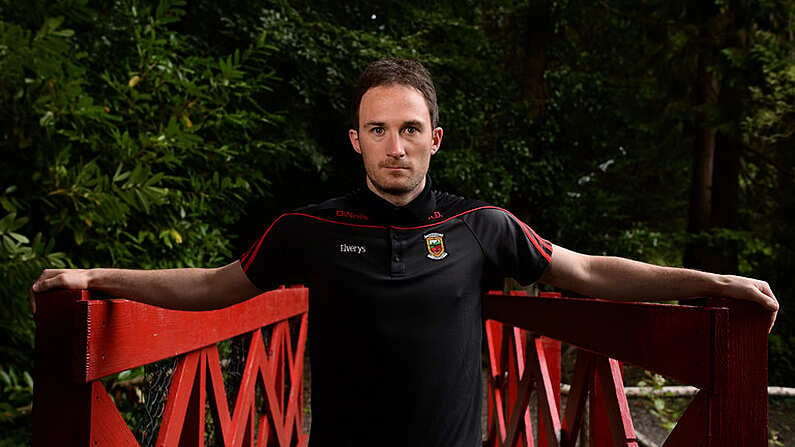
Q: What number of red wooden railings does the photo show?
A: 2